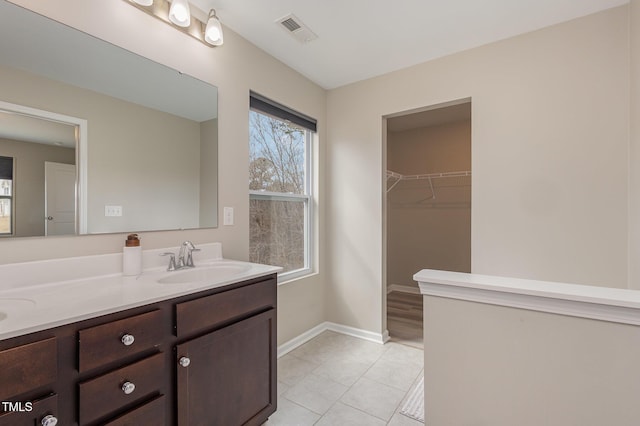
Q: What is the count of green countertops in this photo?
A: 0